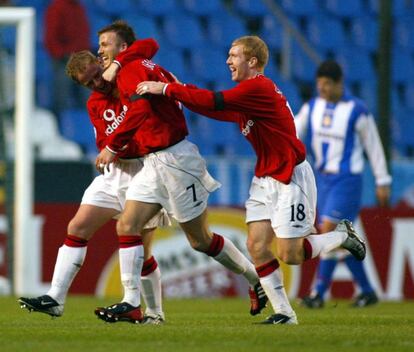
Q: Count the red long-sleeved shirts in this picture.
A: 3